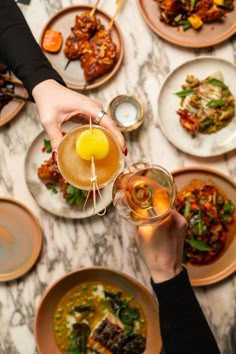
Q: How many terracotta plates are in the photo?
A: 6